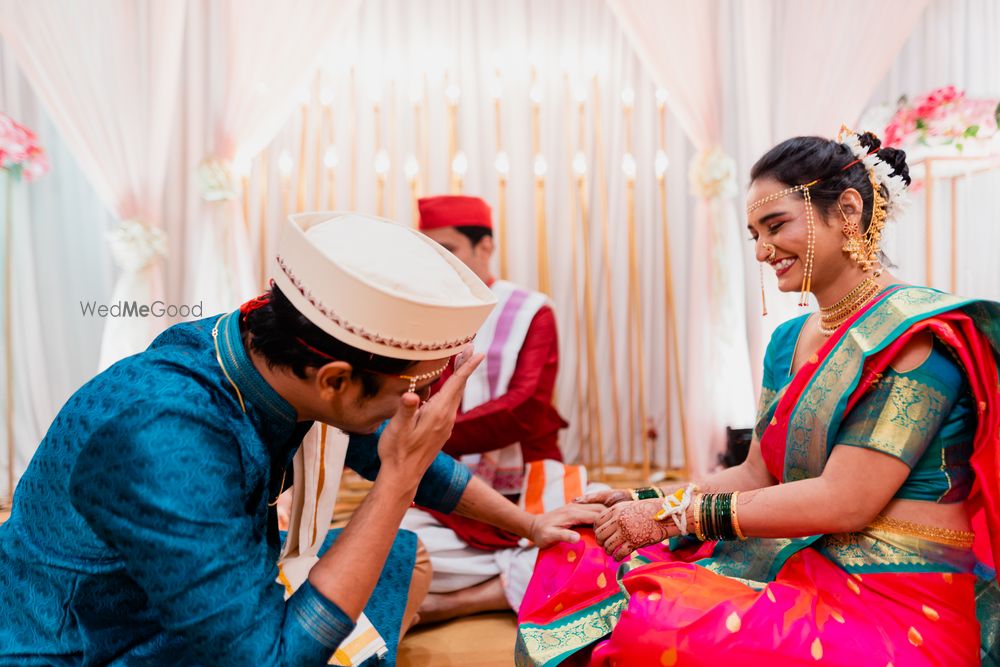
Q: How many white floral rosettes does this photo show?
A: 3